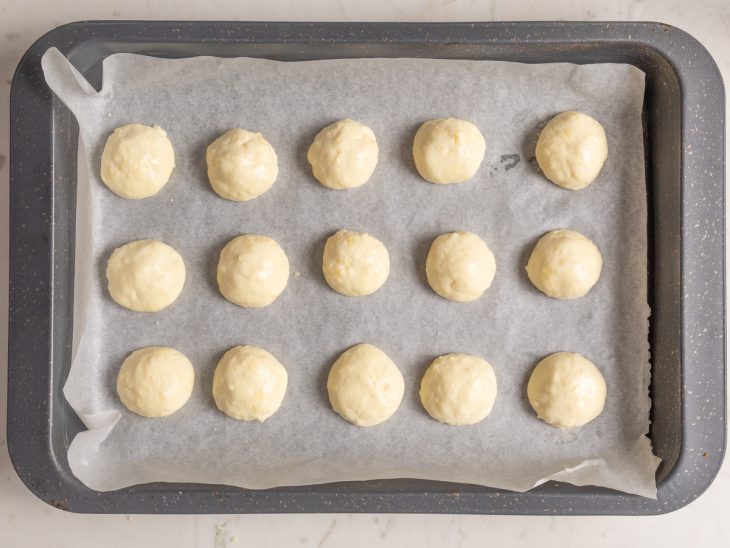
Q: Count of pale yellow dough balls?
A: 15